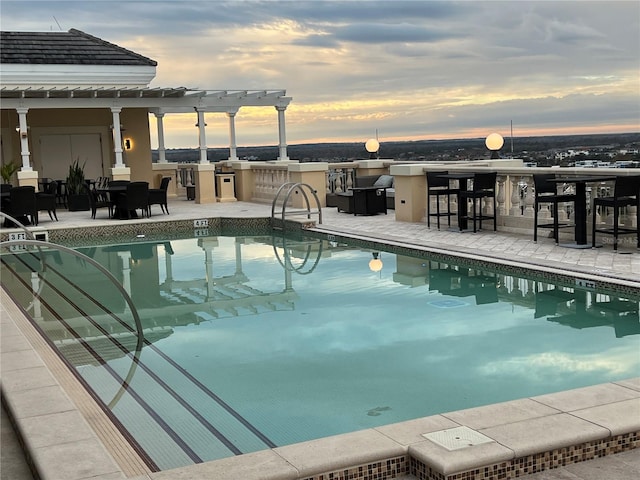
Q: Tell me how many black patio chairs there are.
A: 11